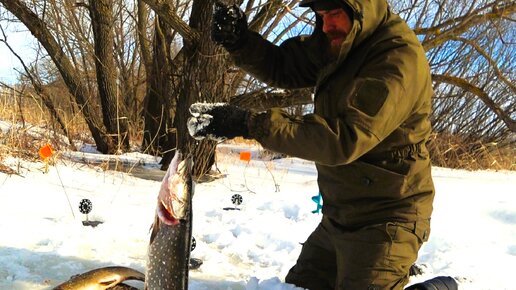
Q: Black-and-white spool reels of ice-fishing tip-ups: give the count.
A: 3